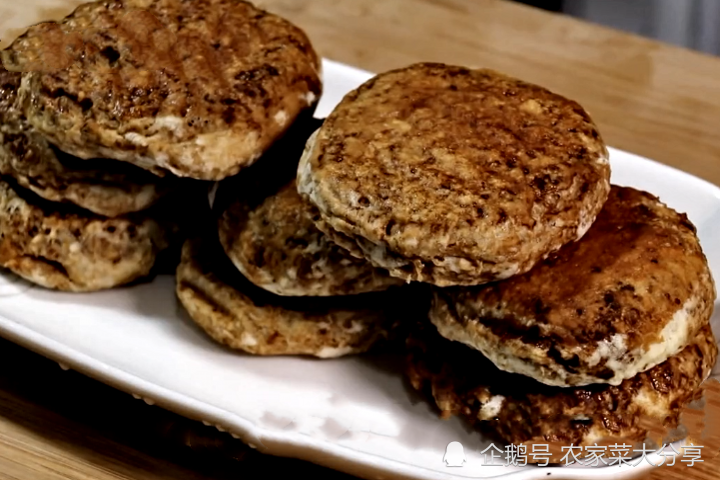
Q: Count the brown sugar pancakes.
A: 8